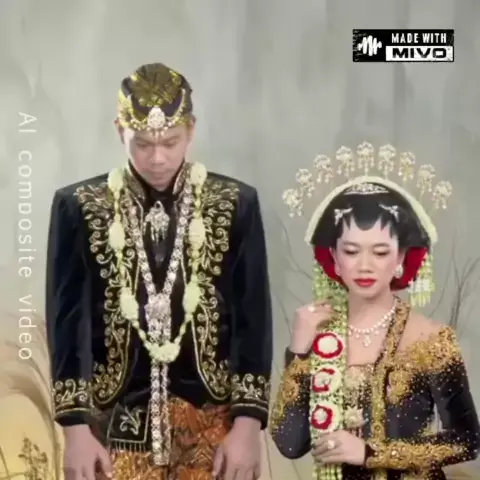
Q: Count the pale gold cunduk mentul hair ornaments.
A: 9